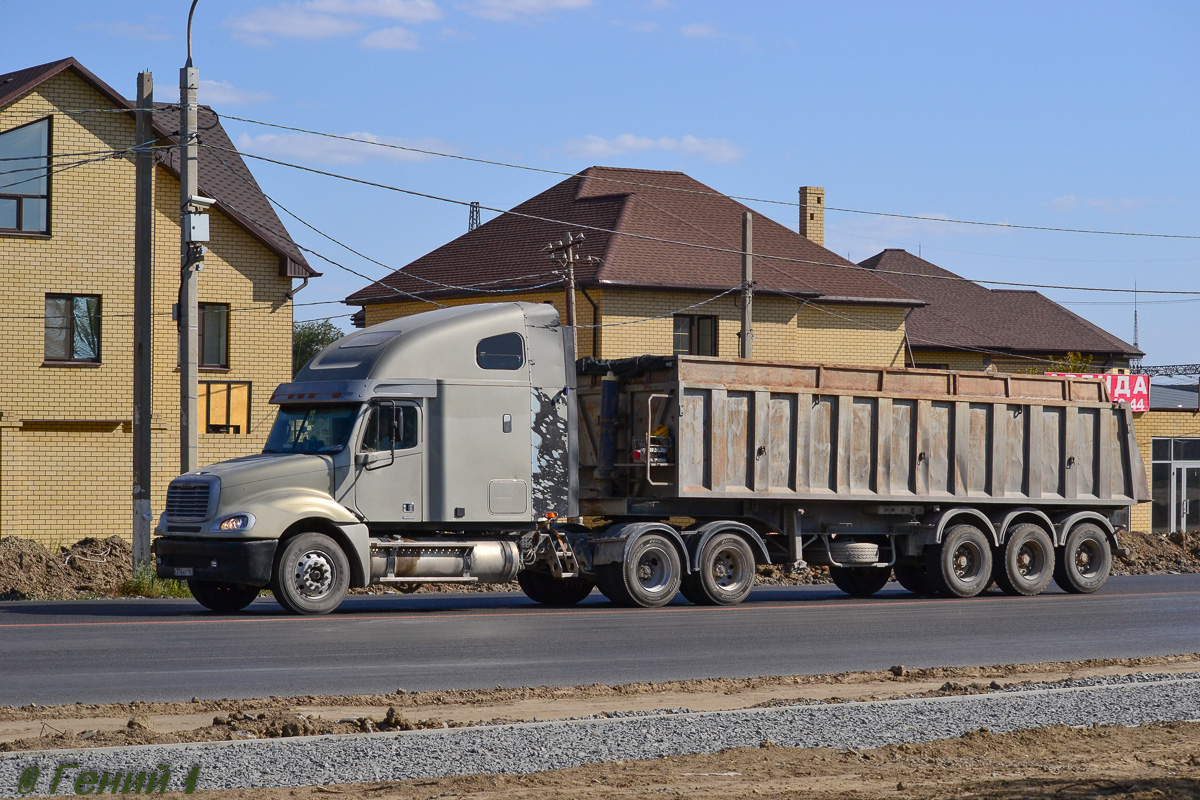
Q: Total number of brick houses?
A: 3